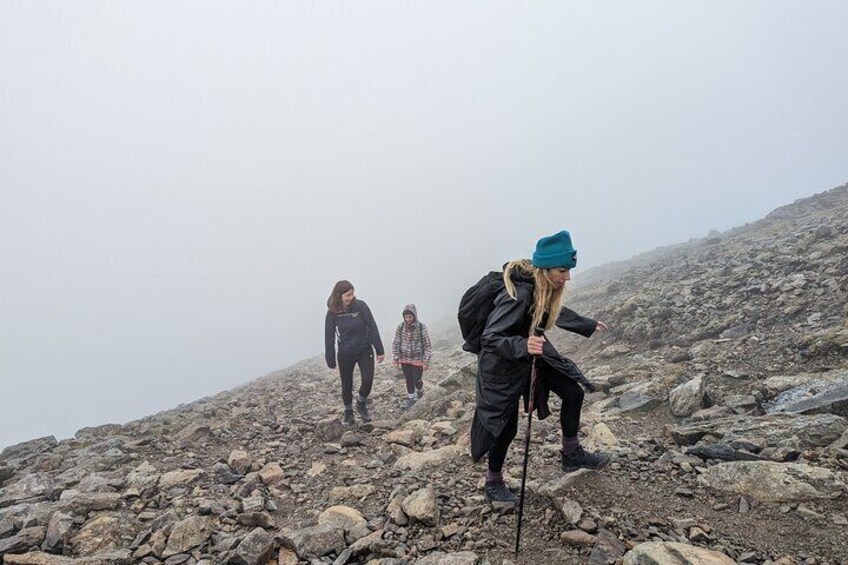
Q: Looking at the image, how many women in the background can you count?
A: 2